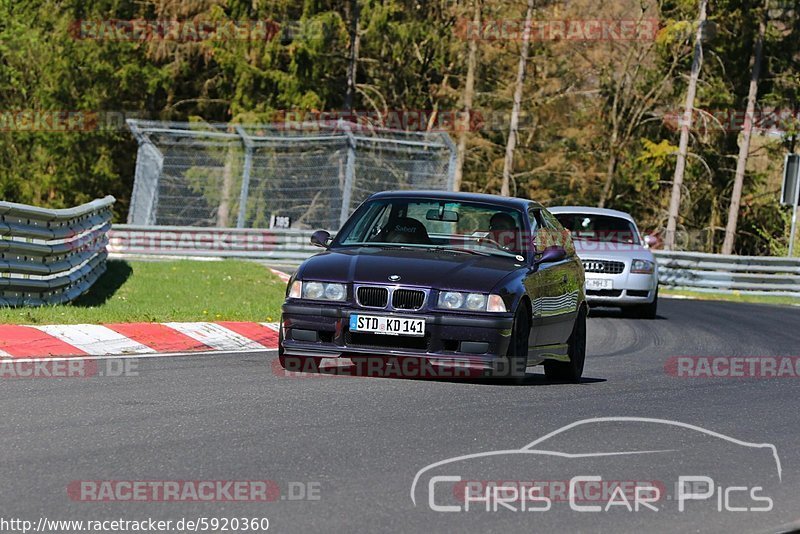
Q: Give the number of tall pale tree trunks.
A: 4